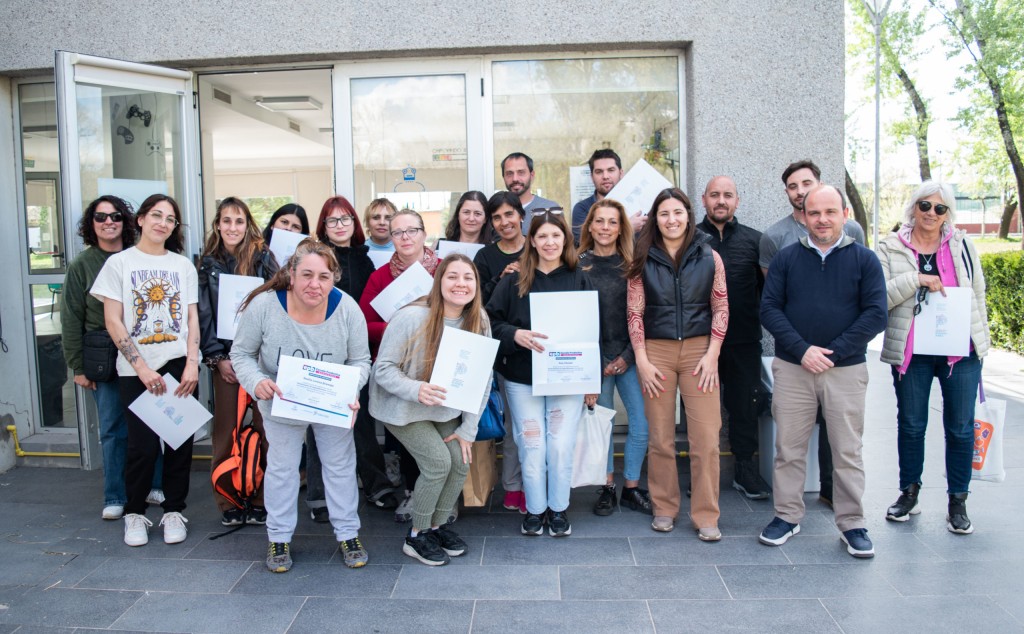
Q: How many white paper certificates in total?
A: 11